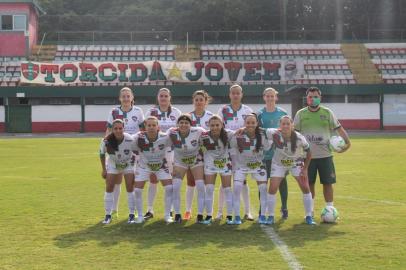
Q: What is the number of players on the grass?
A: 11